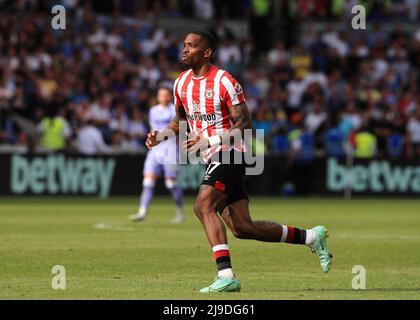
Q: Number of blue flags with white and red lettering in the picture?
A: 0